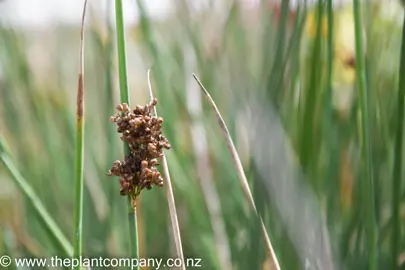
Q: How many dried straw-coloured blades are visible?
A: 2